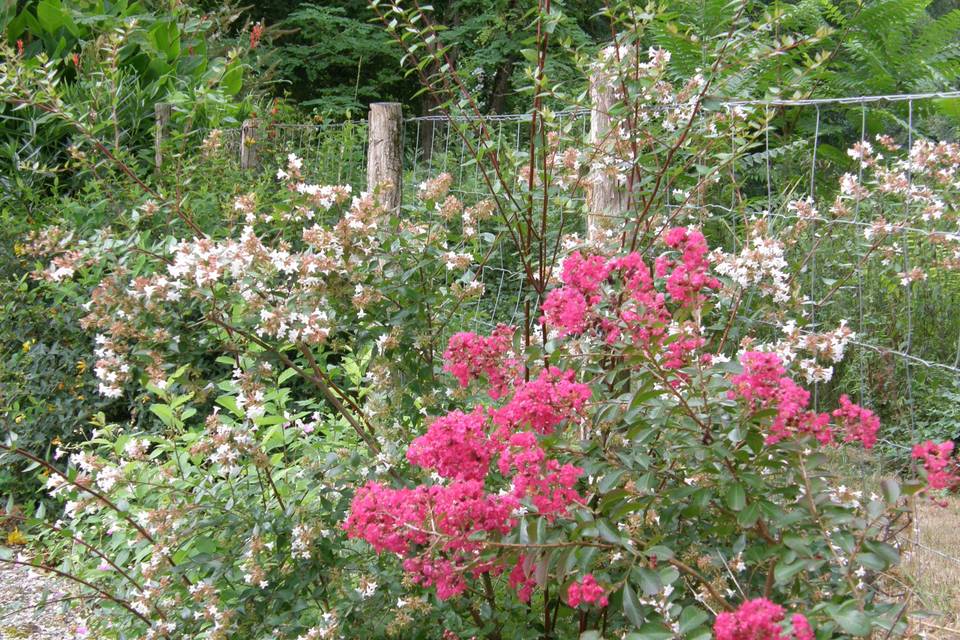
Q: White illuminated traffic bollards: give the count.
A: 0